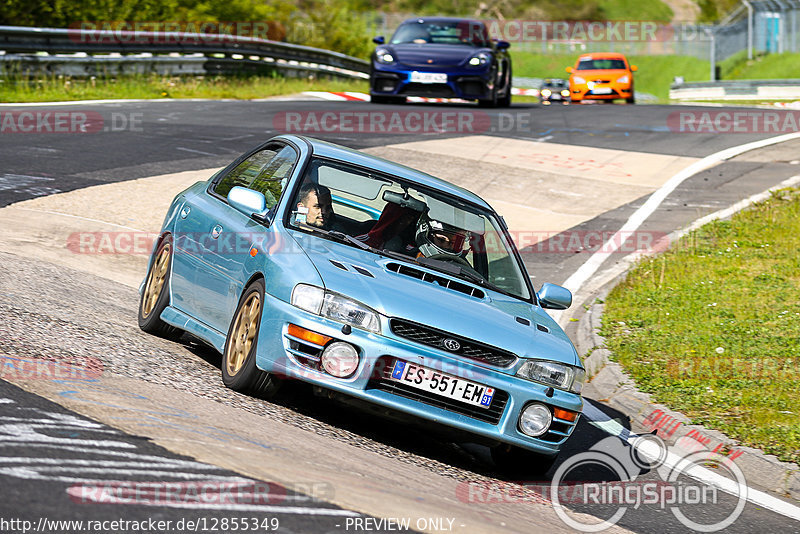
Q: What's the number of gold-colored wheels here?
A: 2